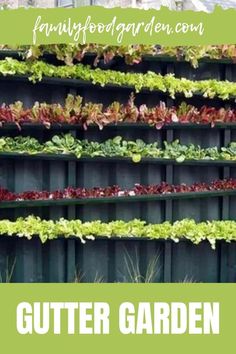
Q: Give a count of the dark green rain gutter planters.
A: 6